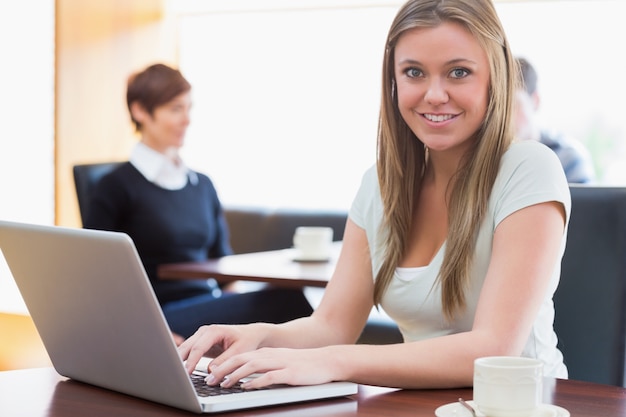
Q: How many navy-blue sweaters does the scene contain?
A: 1